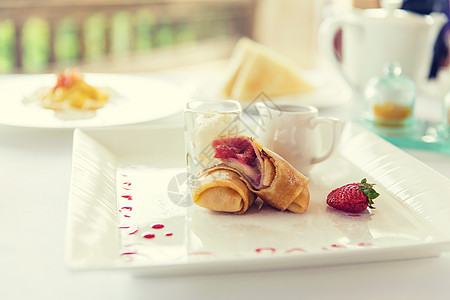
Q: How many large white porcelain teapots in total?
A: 1